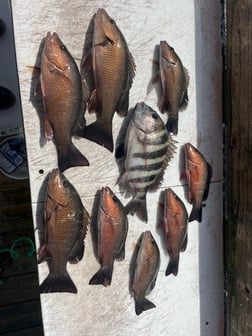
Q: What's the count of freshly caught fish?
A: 9